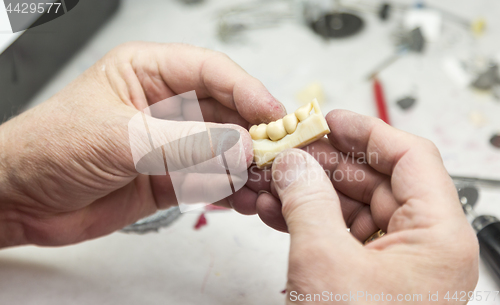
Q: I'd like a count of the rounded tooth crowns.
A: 4